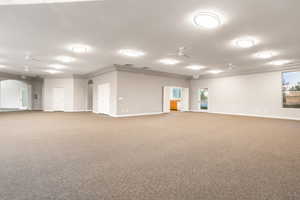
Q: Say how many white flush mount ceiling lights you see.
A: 13